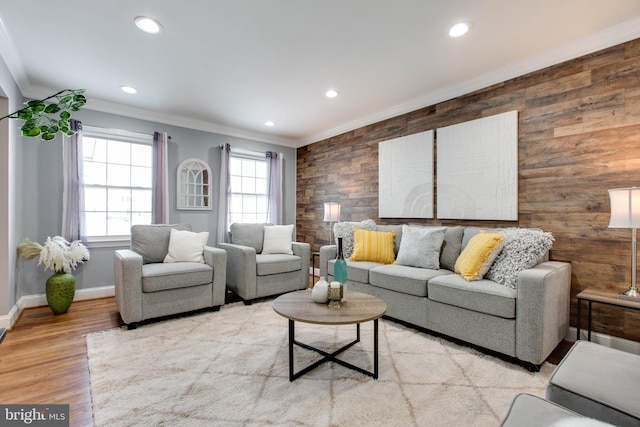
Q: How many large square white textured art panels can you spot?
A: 2